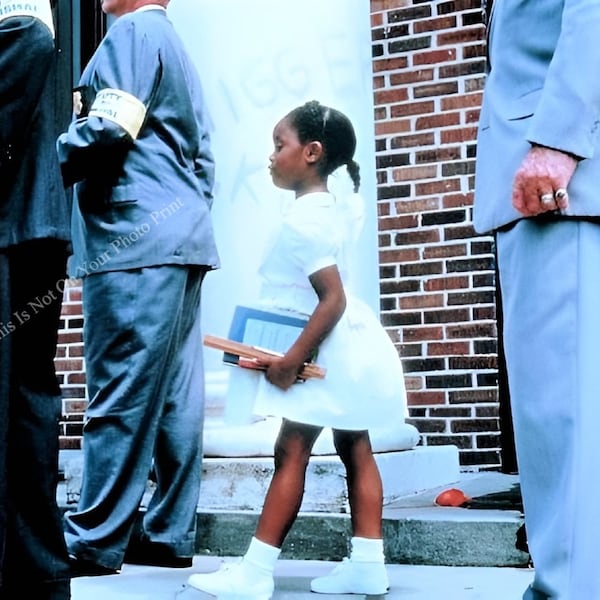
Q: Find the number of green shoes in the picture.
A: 0